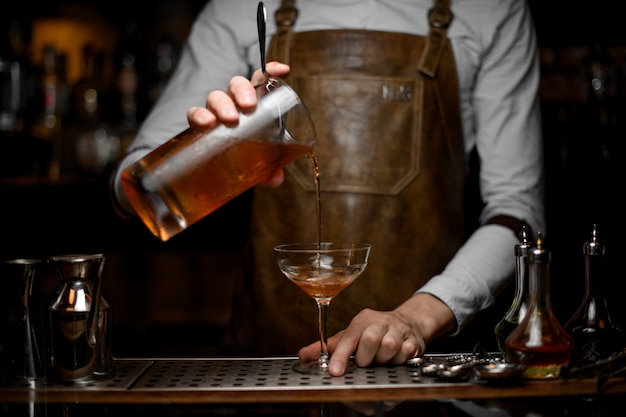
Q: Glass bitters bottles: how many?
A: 3